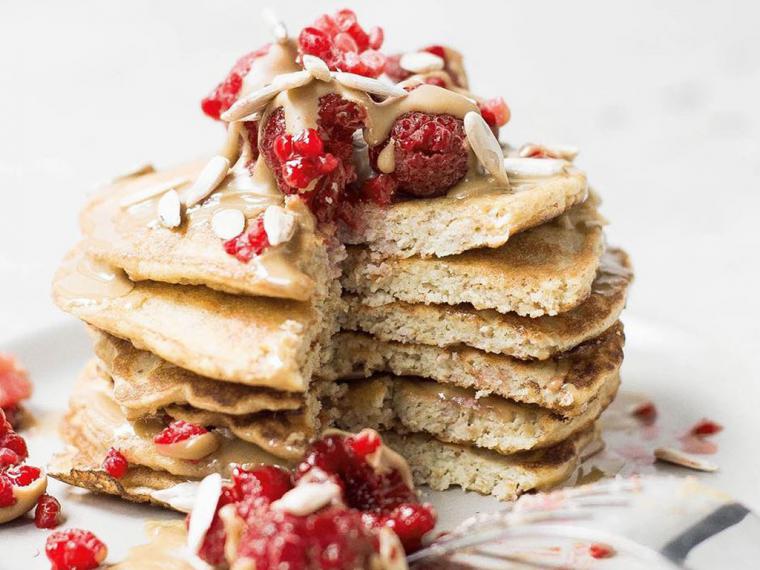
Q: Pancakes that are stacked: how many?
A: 6